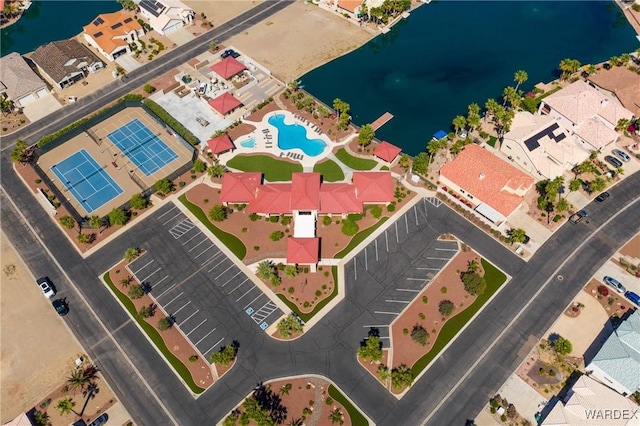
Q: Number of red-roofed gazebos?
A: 4